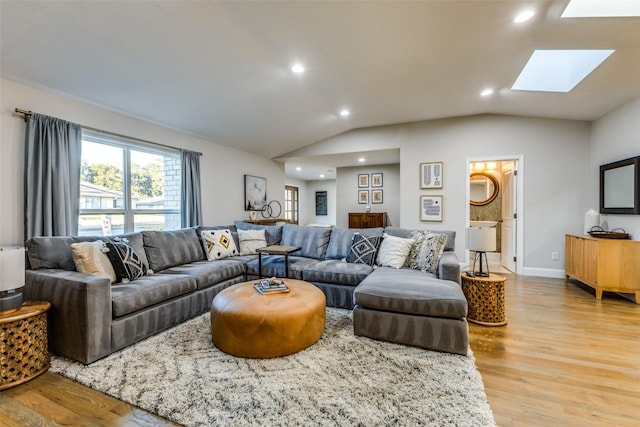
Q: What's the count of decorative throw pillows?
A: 7